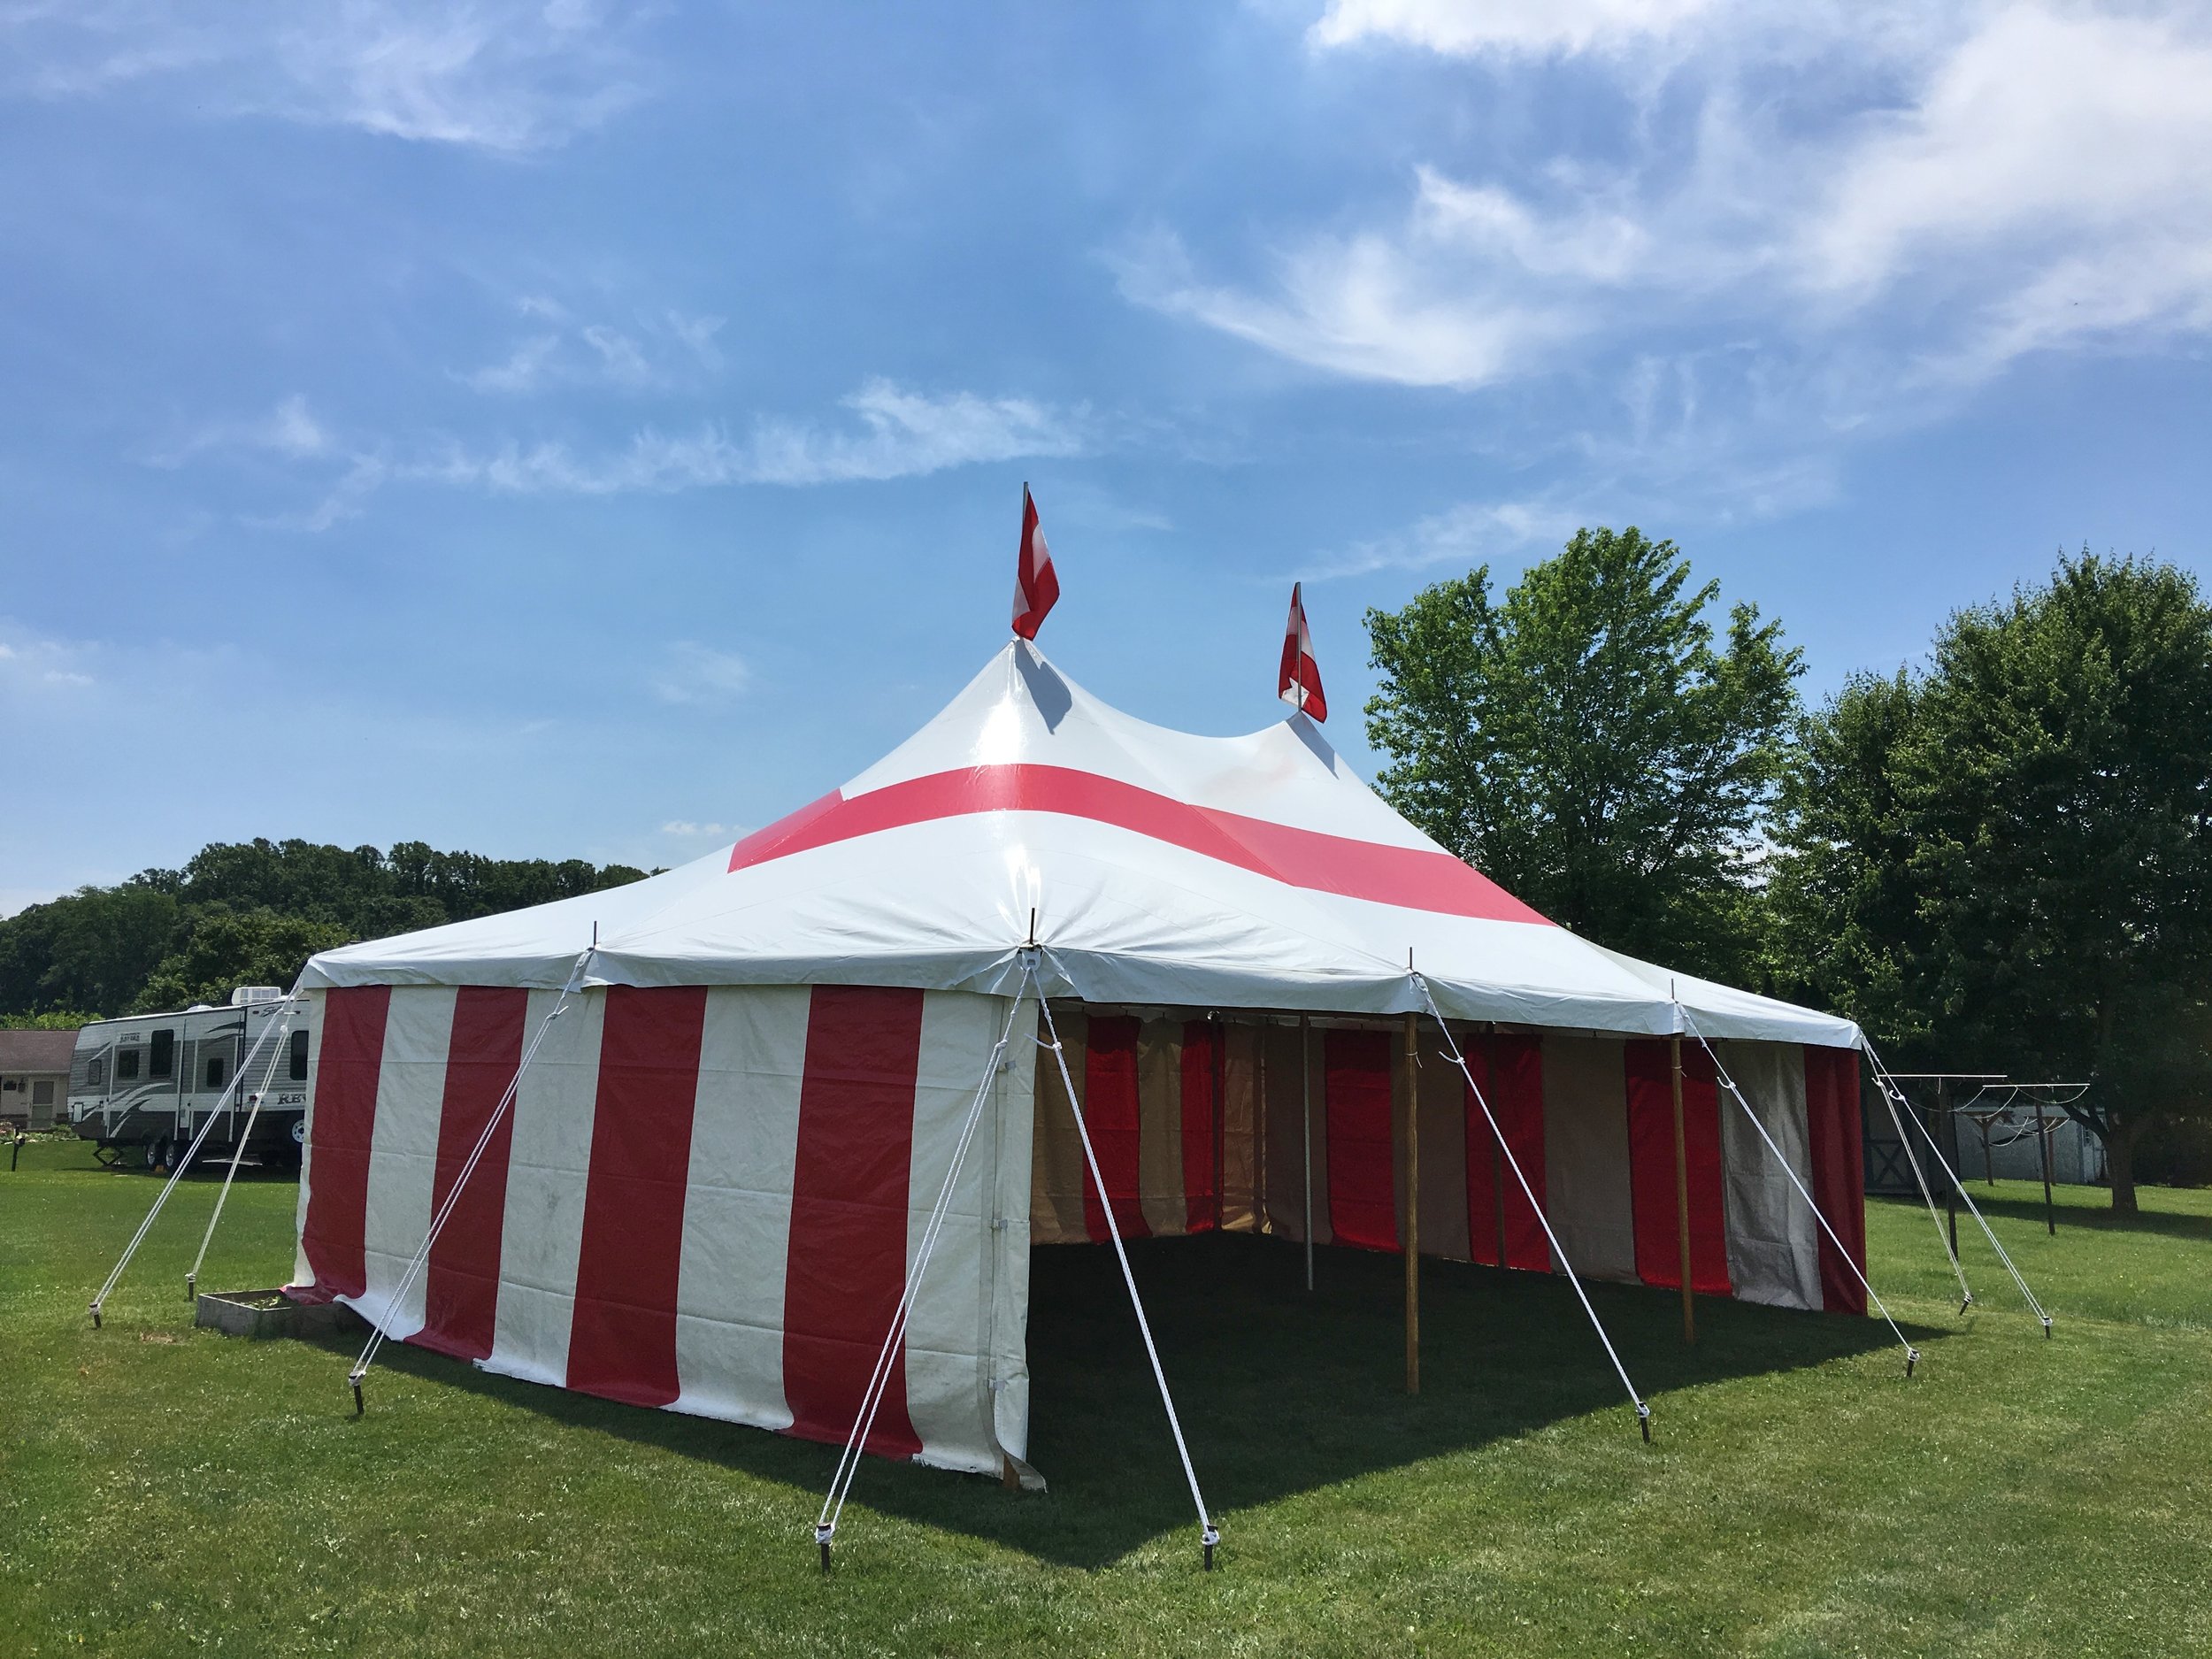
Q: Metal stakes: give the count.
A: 9